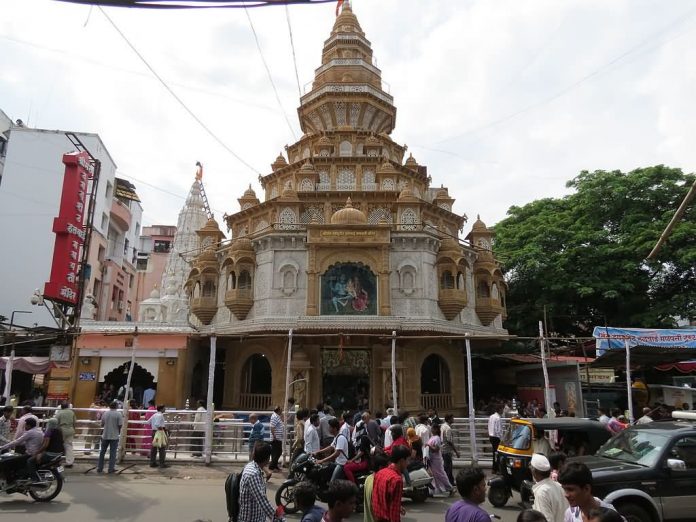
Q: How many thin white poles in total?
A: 8